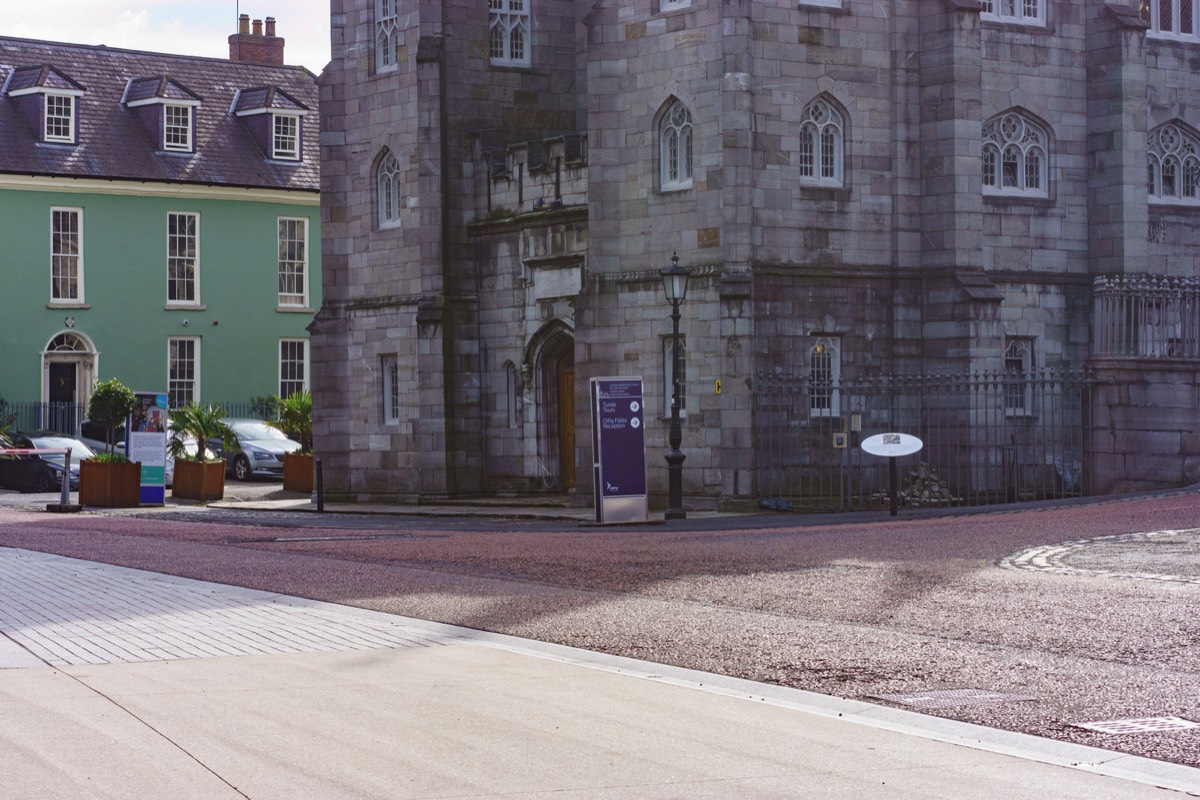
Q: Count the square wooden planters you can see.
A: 3